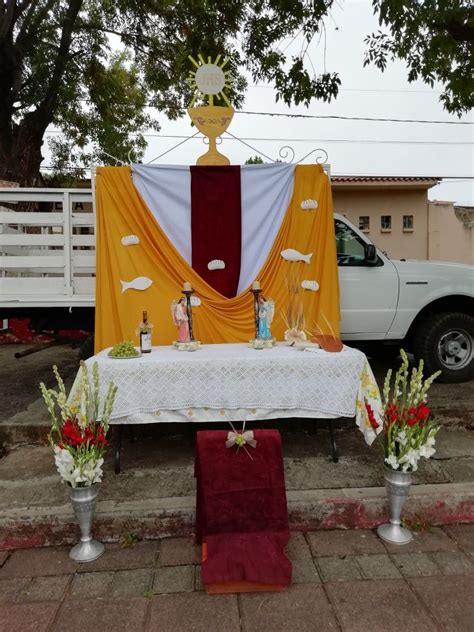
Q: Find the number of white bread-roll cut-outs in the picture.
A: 5